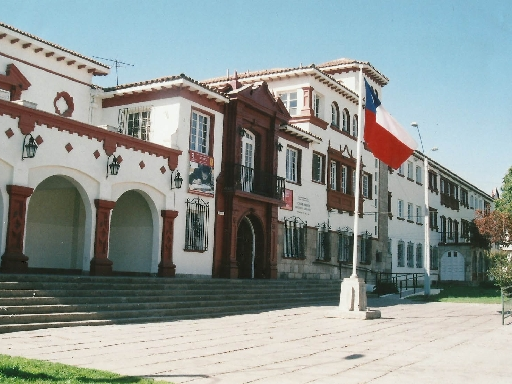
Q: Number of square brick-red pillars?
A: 3